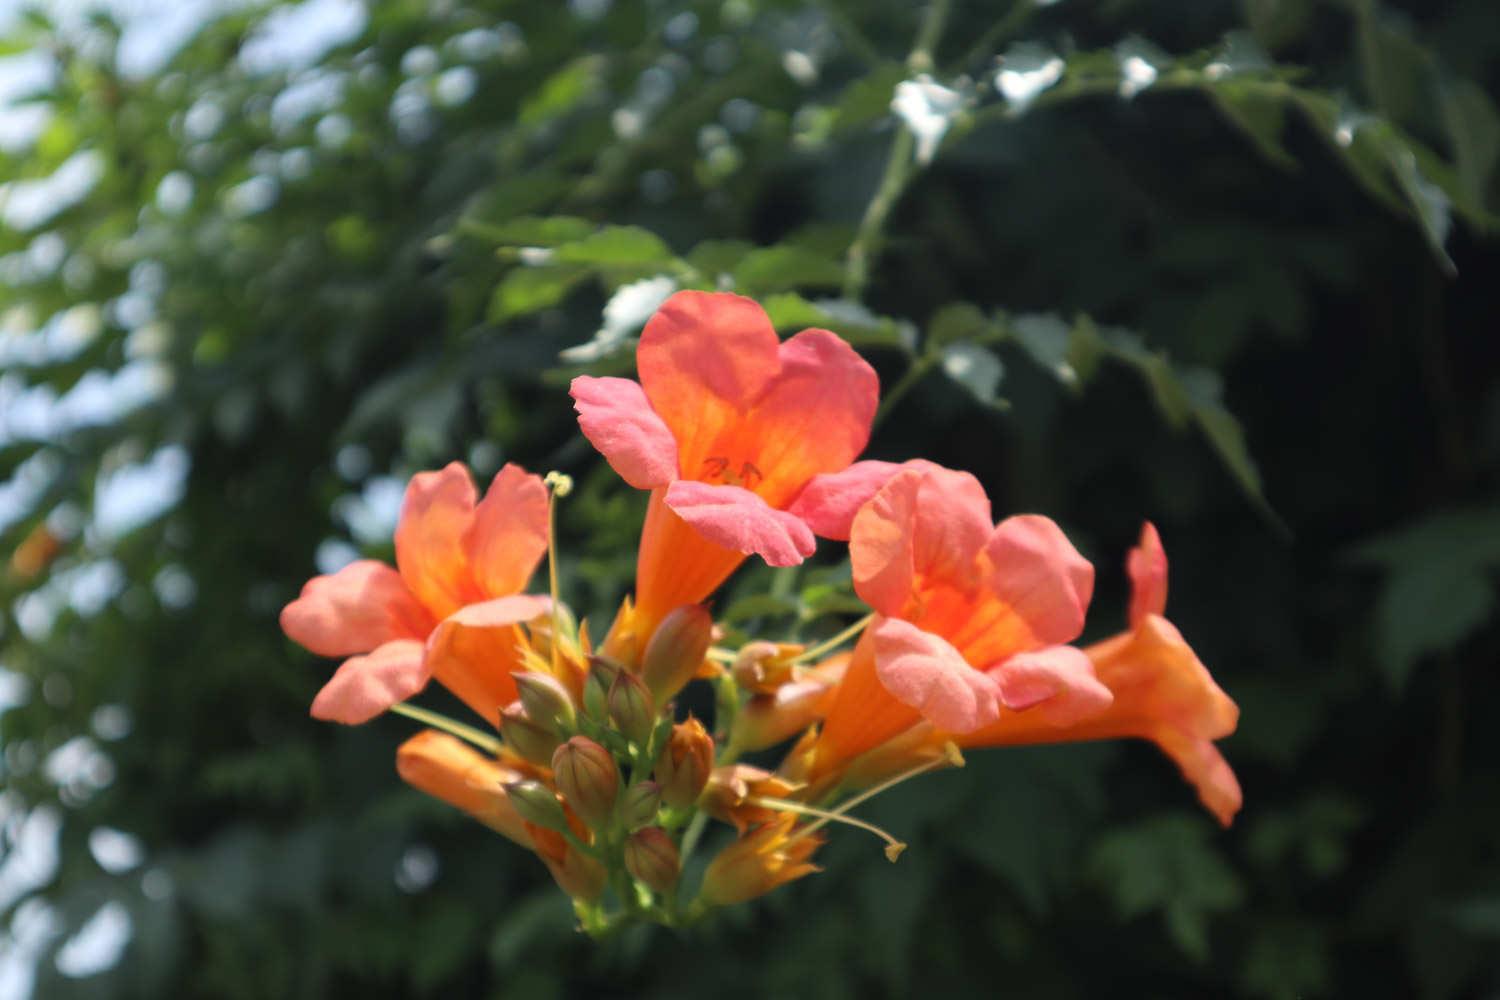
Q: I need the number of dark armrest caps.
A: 0